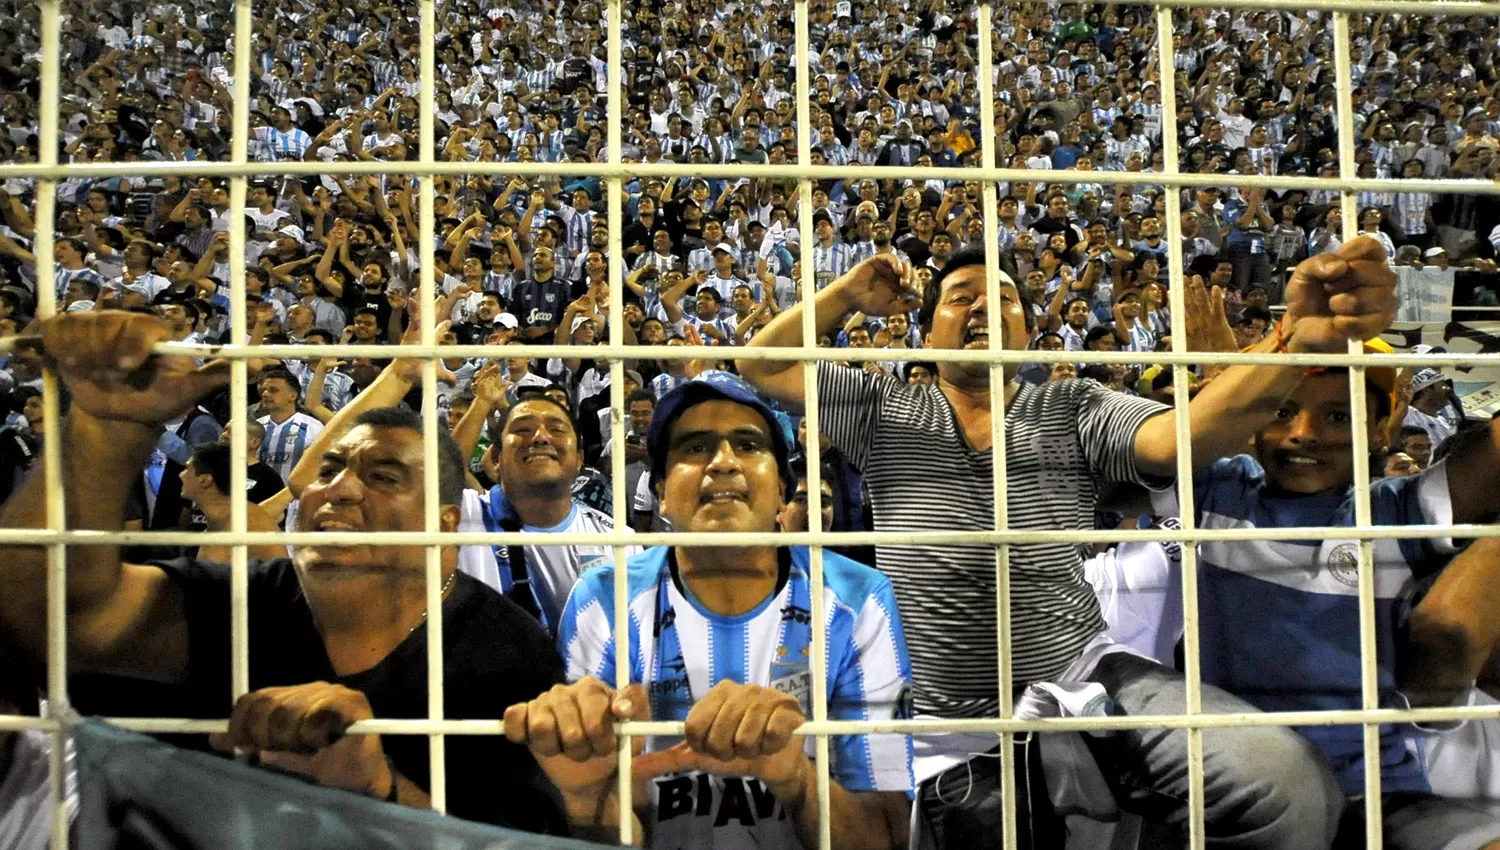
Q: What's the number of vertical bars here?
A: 8